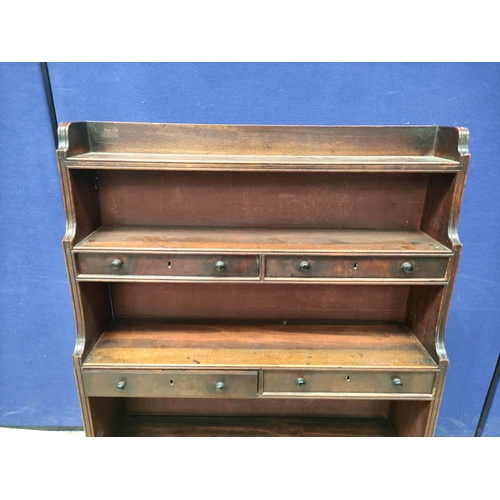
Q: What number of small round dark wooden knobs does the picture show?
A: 8